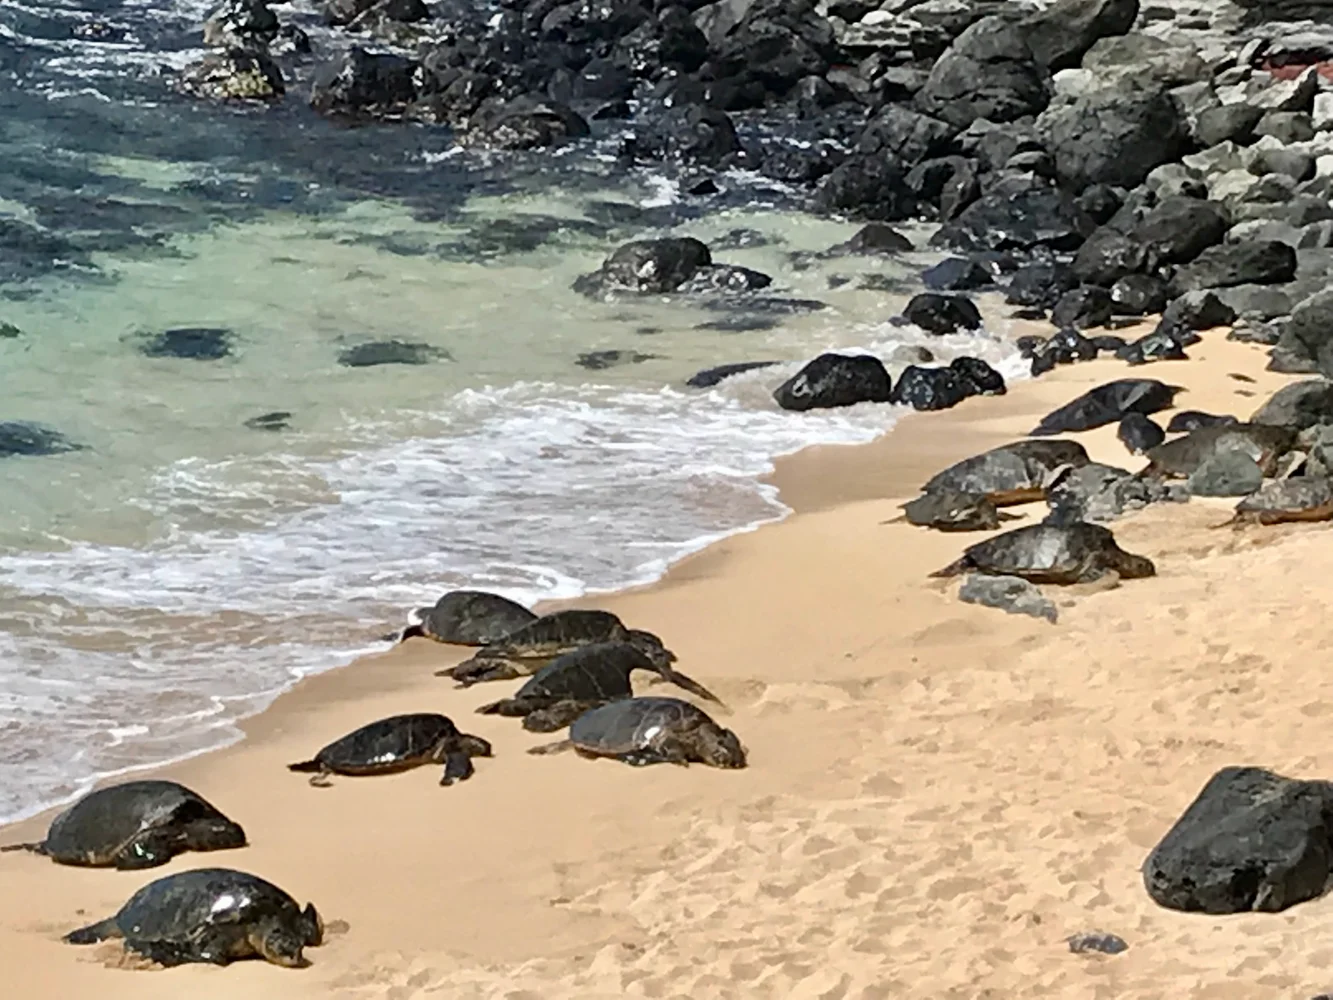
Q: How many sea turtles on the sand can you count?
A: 13